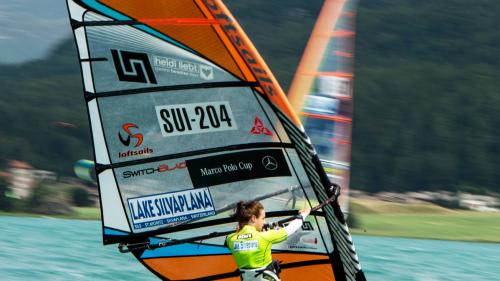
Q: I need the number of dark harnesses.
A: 1